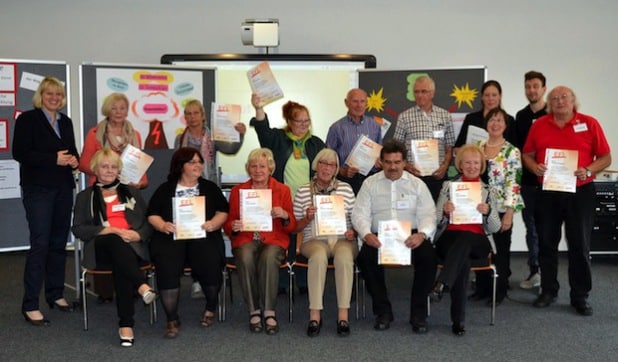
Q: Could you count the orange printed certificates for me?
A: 11